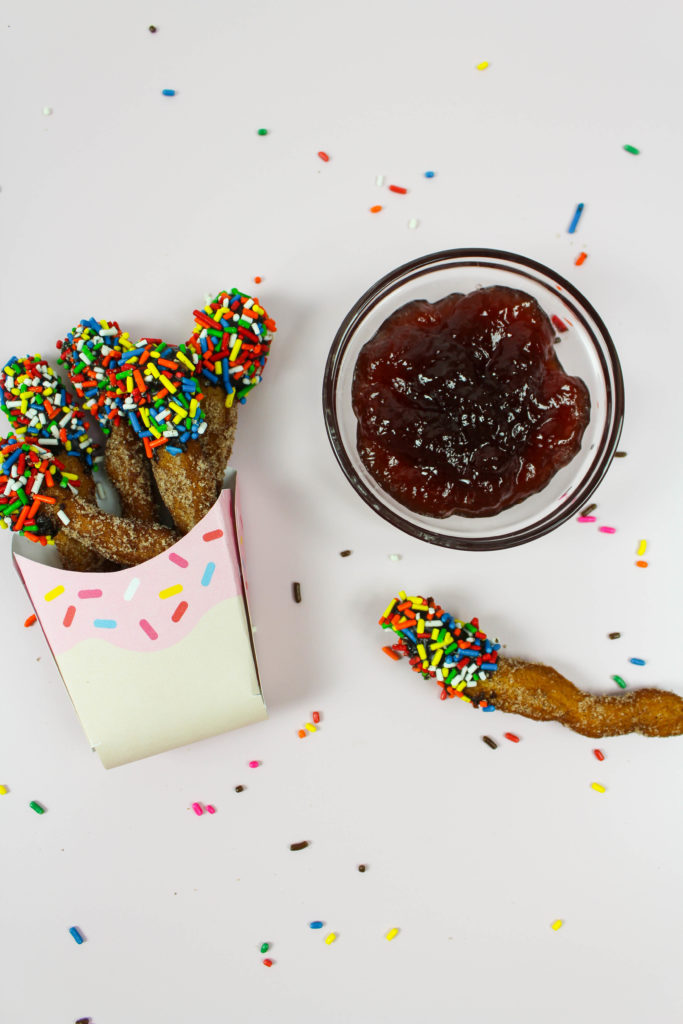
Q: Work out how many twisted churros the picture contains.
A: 6